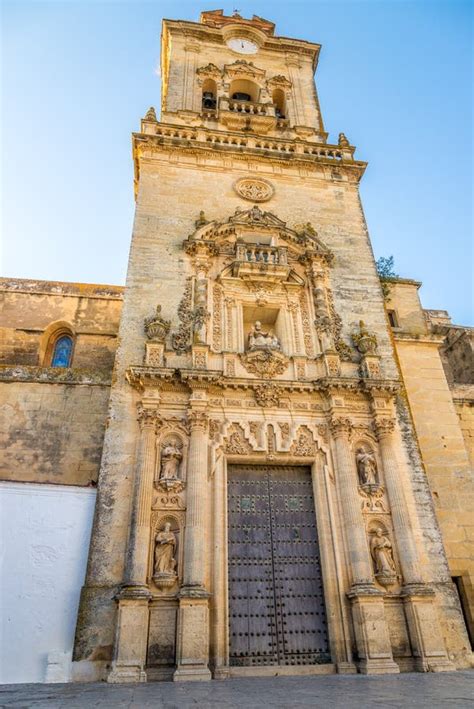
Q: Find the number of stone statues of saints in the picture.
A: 5